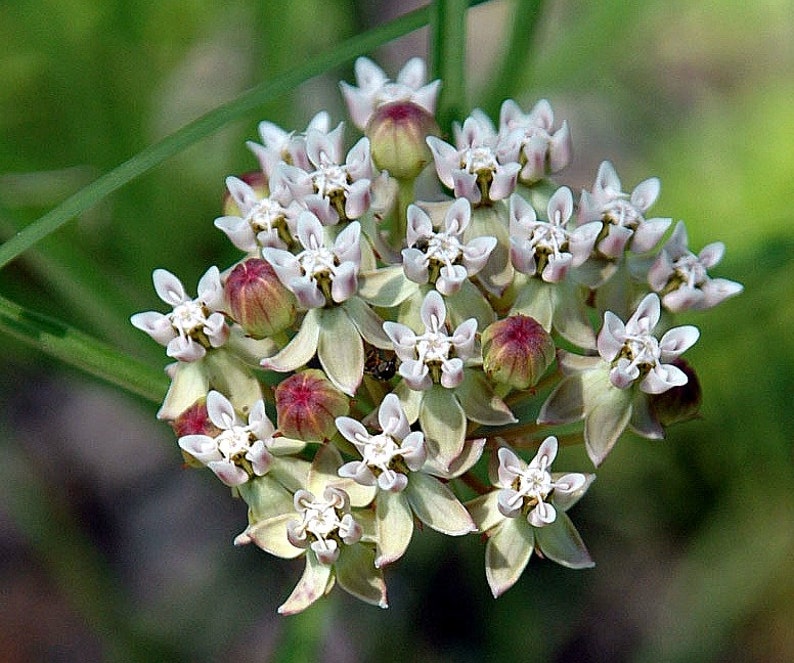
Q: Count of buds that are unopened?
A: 7